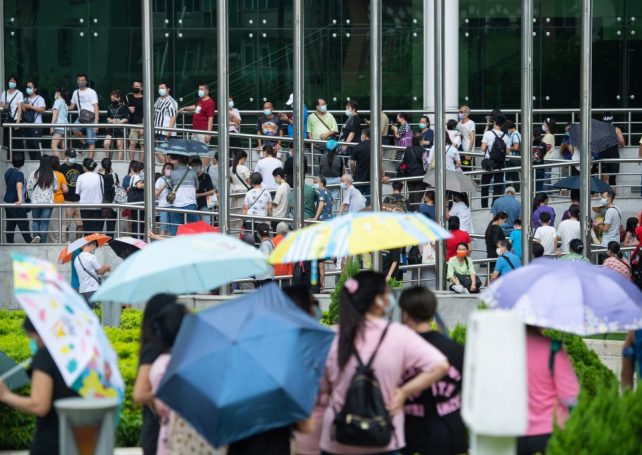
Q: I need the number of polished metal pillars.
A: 7